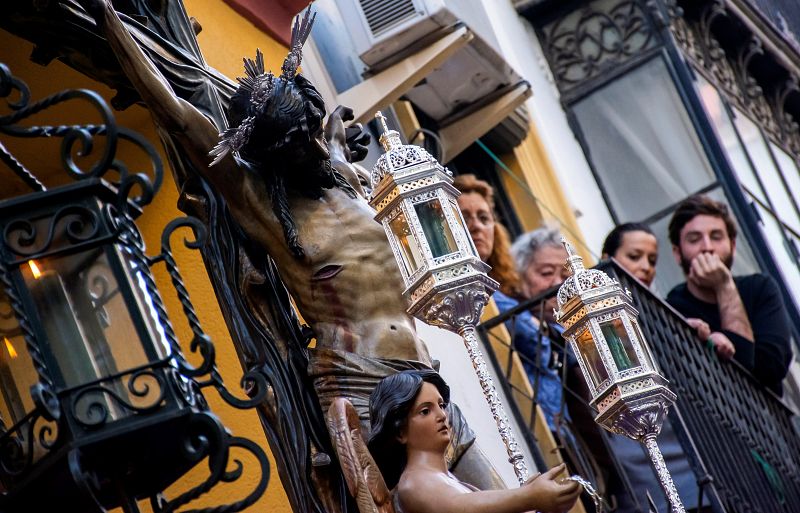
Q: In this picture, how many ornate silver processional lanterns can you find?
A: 2